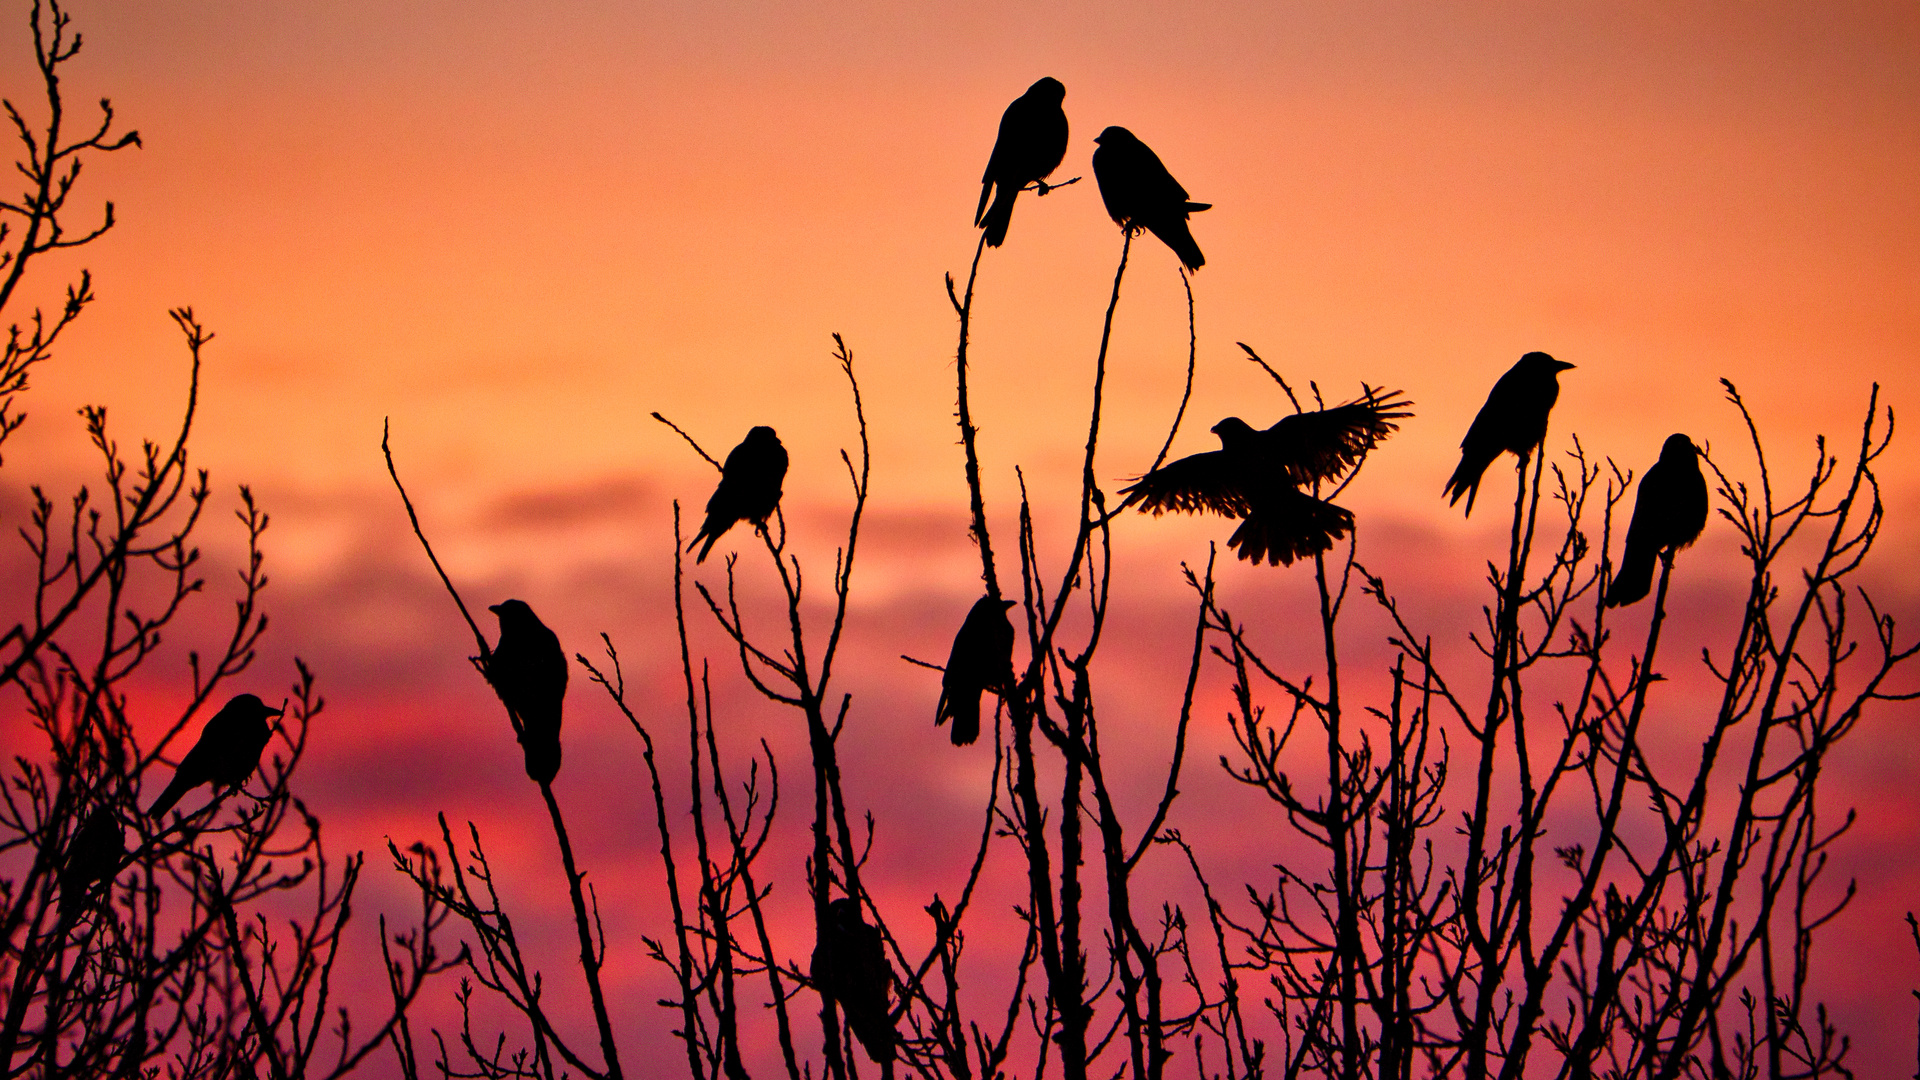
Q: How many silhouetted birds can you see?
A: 11